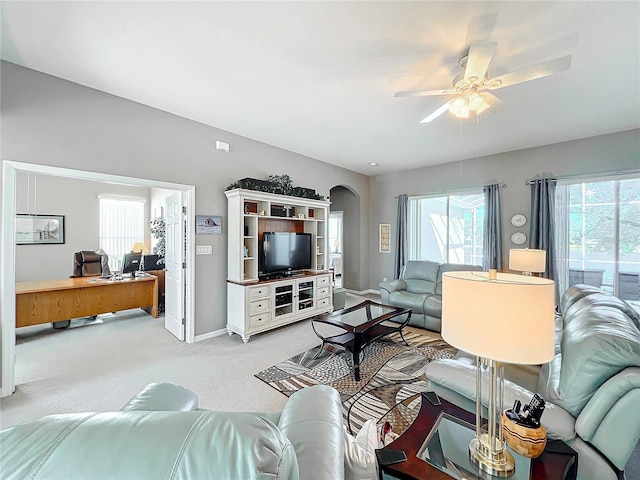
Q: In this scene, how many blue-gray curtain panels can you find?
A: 3